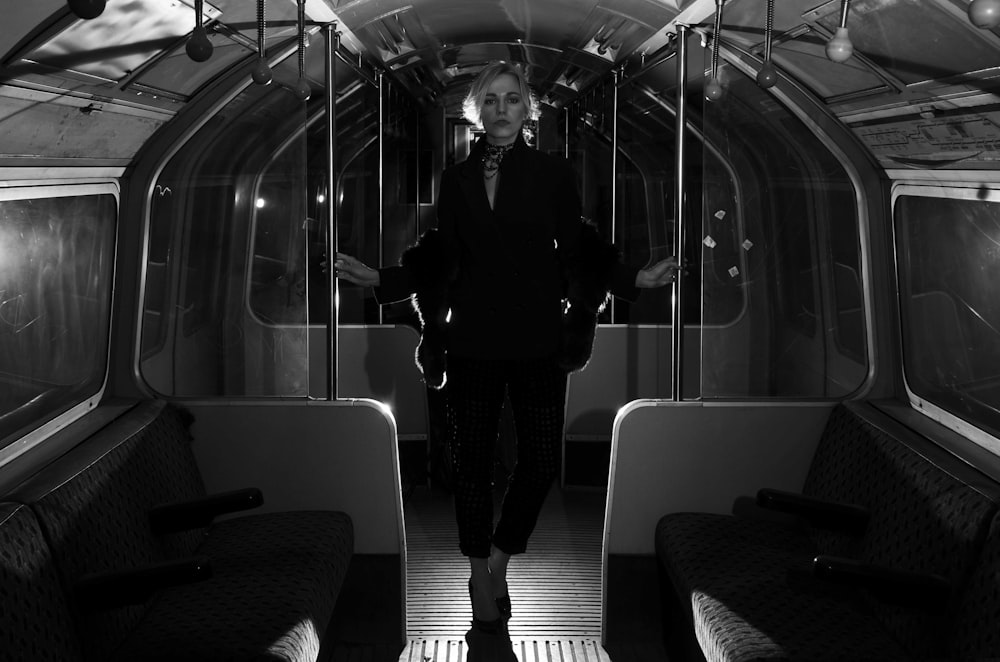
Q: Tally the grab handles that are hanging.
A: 8